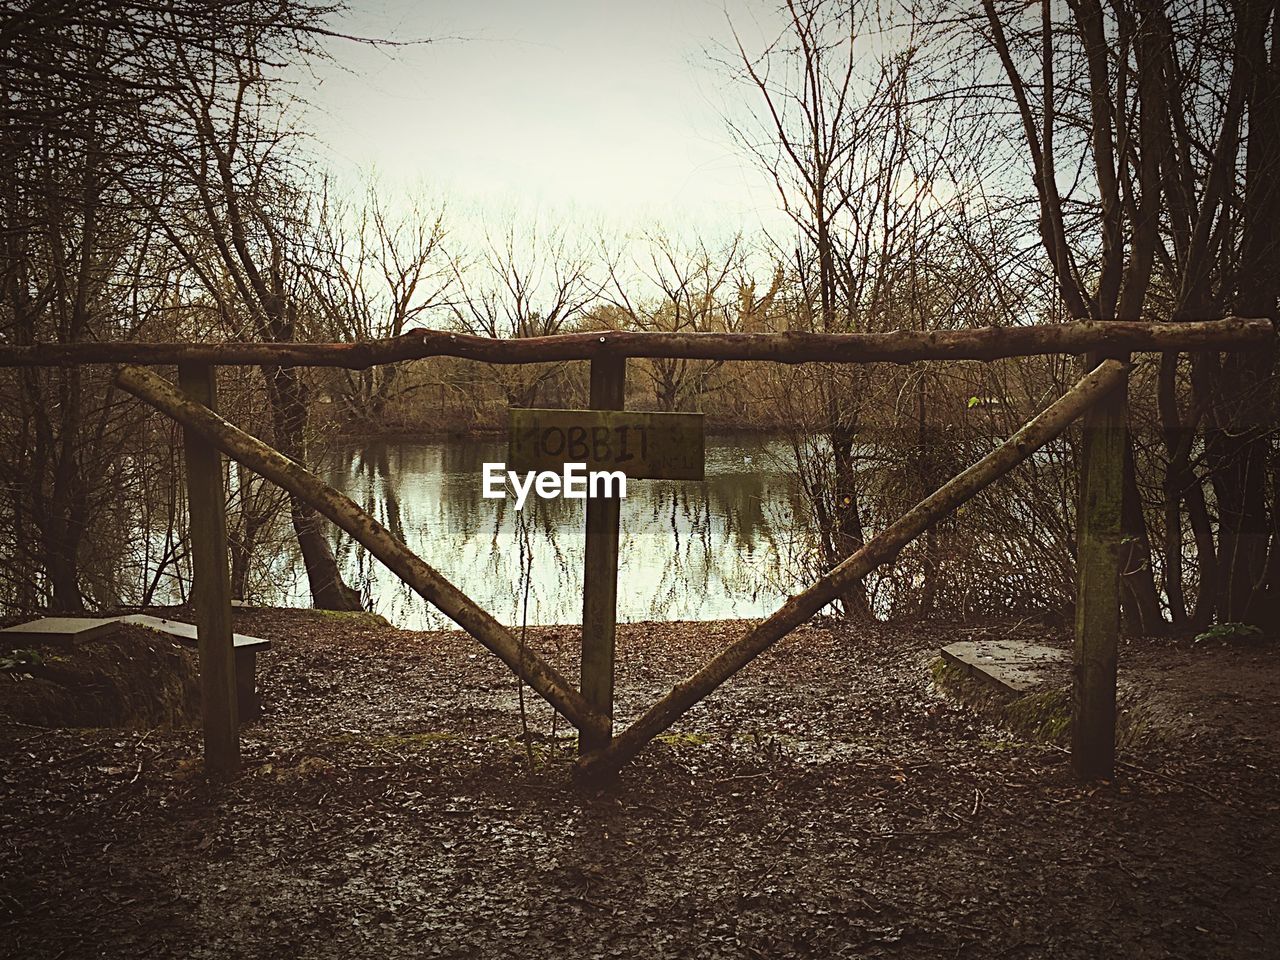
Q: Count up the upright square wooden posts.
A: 3